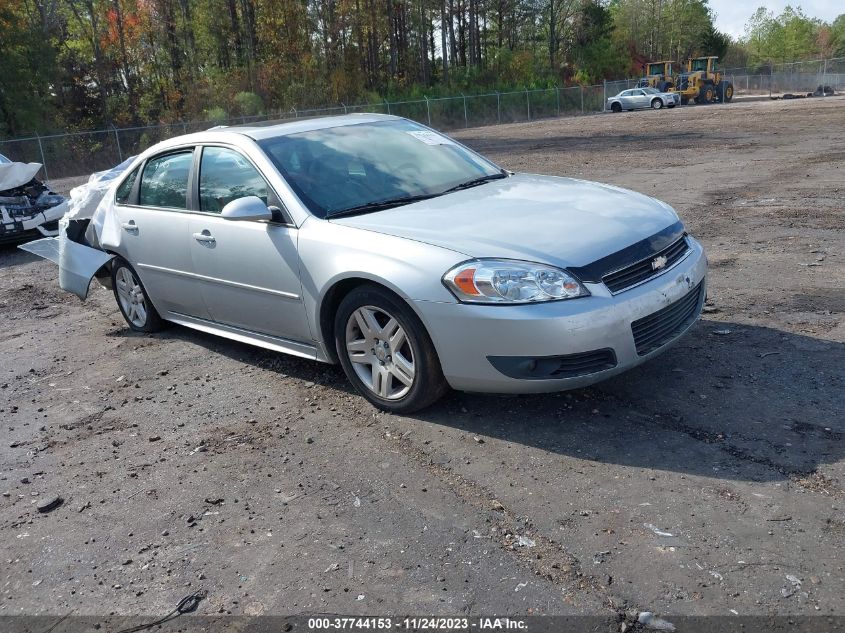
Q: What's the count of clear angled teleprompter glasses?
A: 0